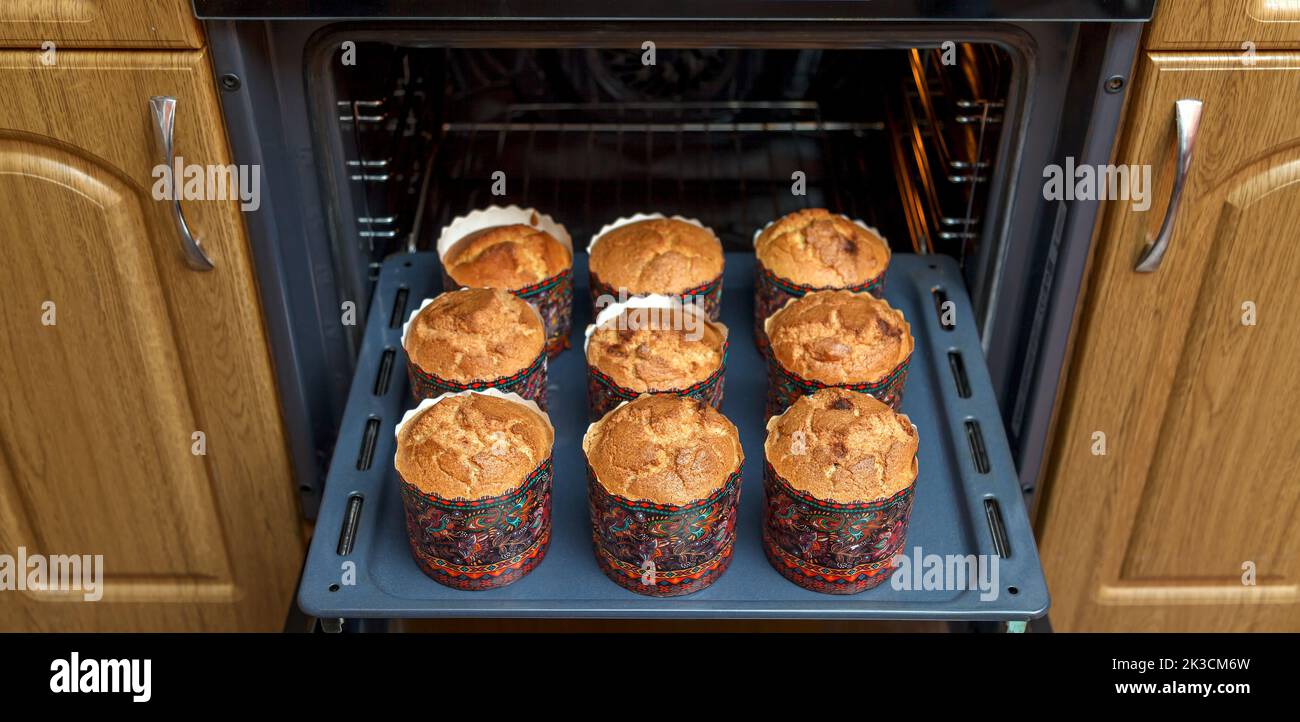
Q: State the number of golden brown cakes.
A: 9